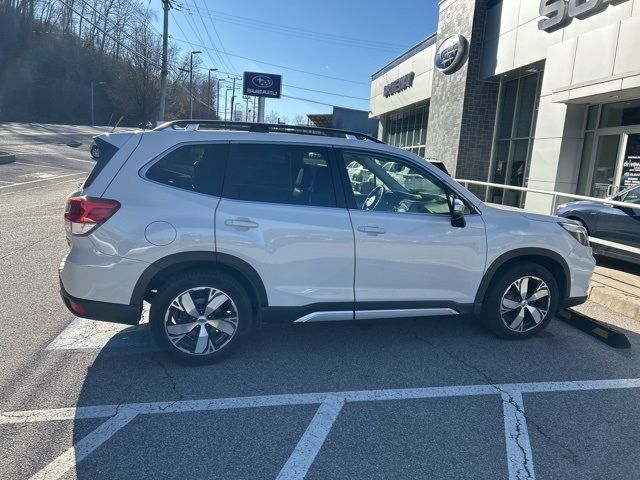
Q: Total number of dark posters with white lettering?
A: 1